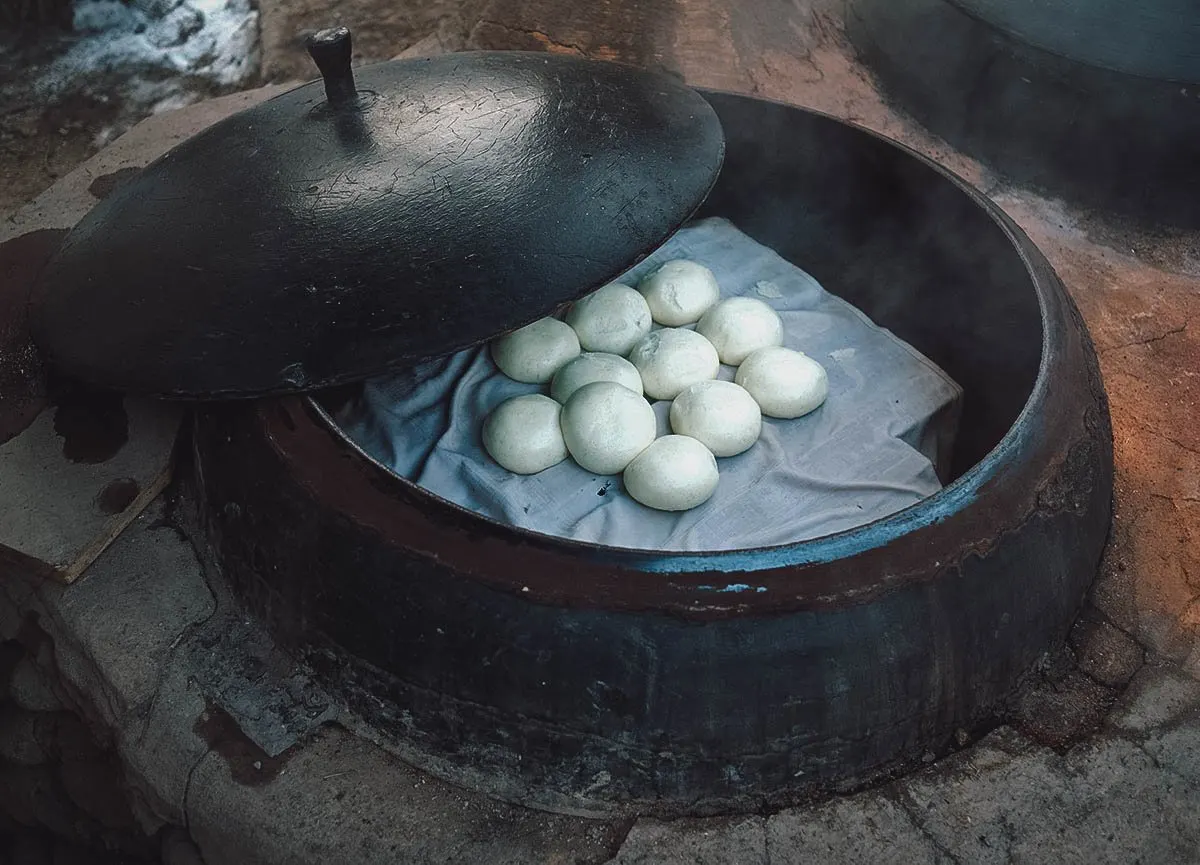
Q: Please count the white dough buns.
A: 11